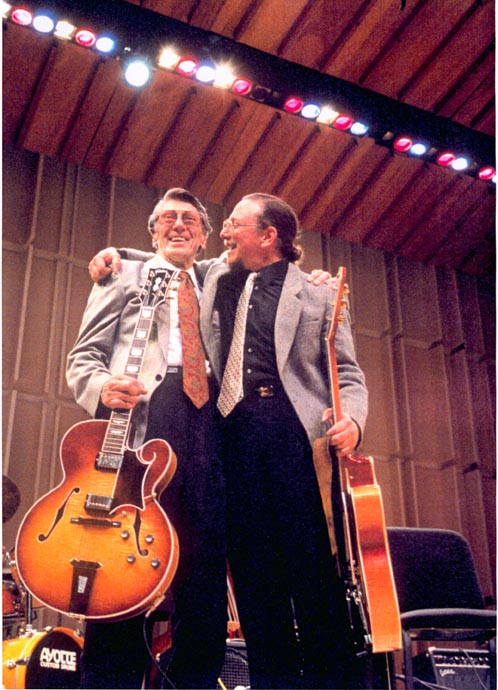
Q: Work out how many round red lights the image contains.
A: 9